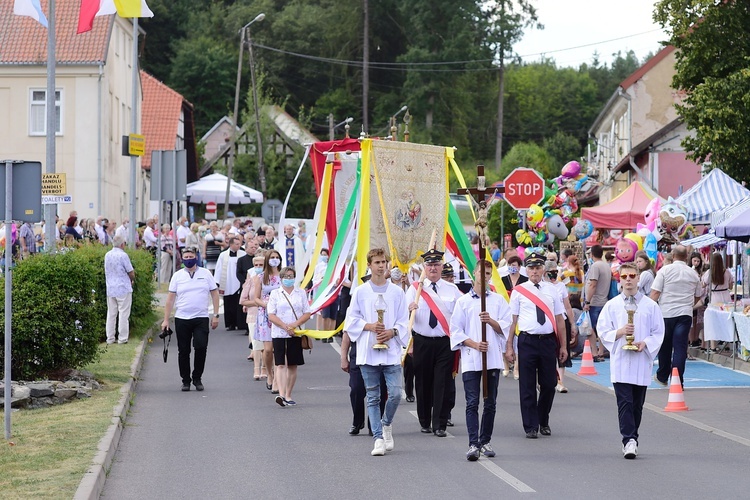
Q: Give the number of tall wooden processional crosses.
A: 1